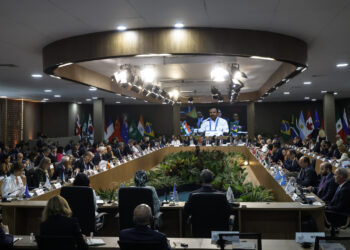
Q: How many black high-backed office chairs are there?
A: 3